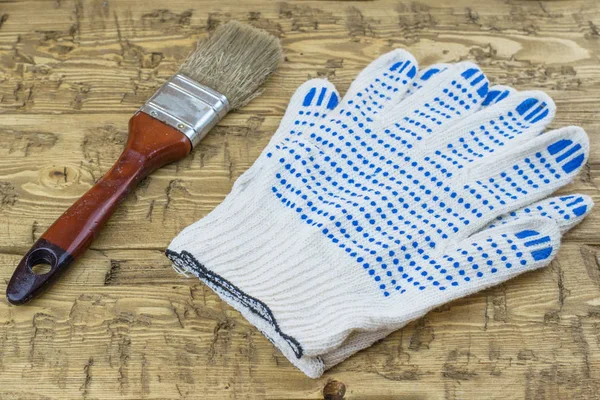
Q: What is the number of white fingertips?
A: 9